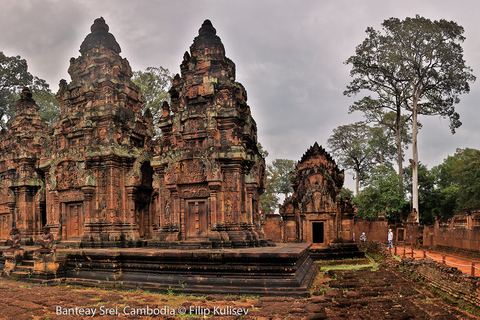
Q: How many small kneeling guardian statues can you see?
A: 2